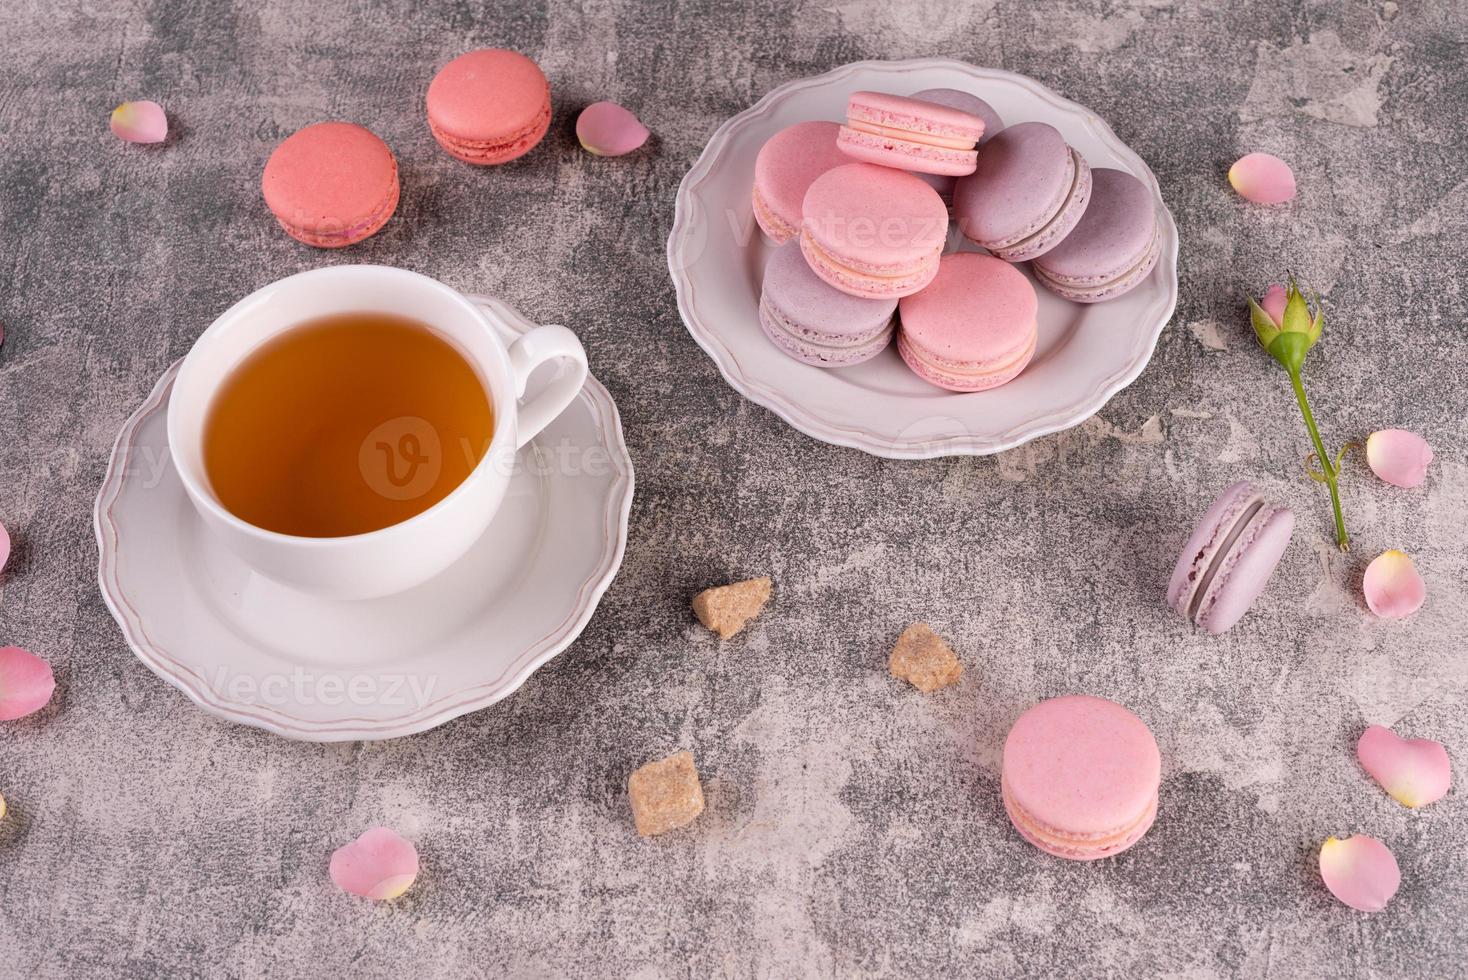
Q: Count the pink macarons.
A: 7